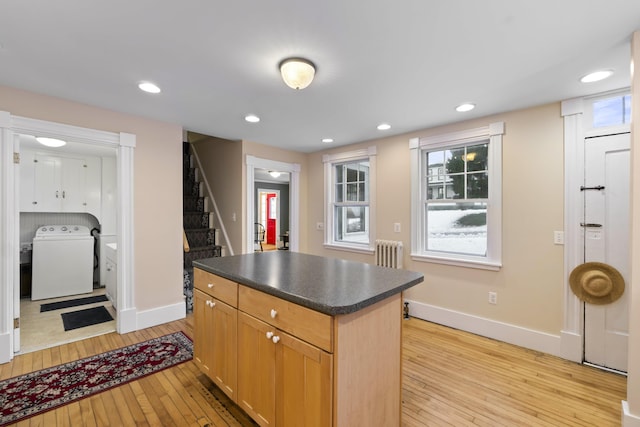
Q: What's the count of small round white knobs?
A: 6